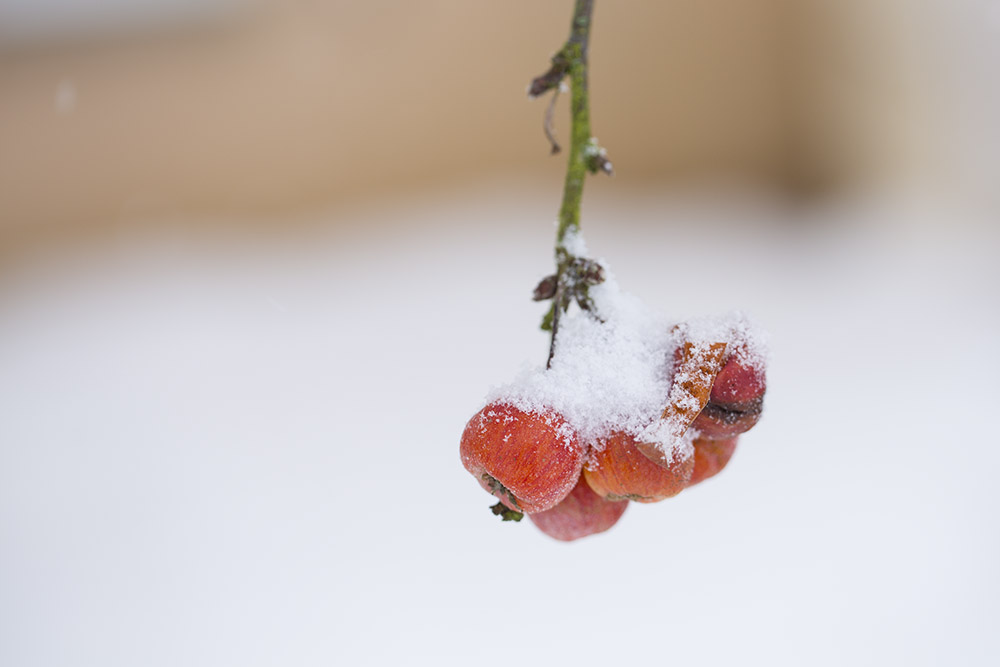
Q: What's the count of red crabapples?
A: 5